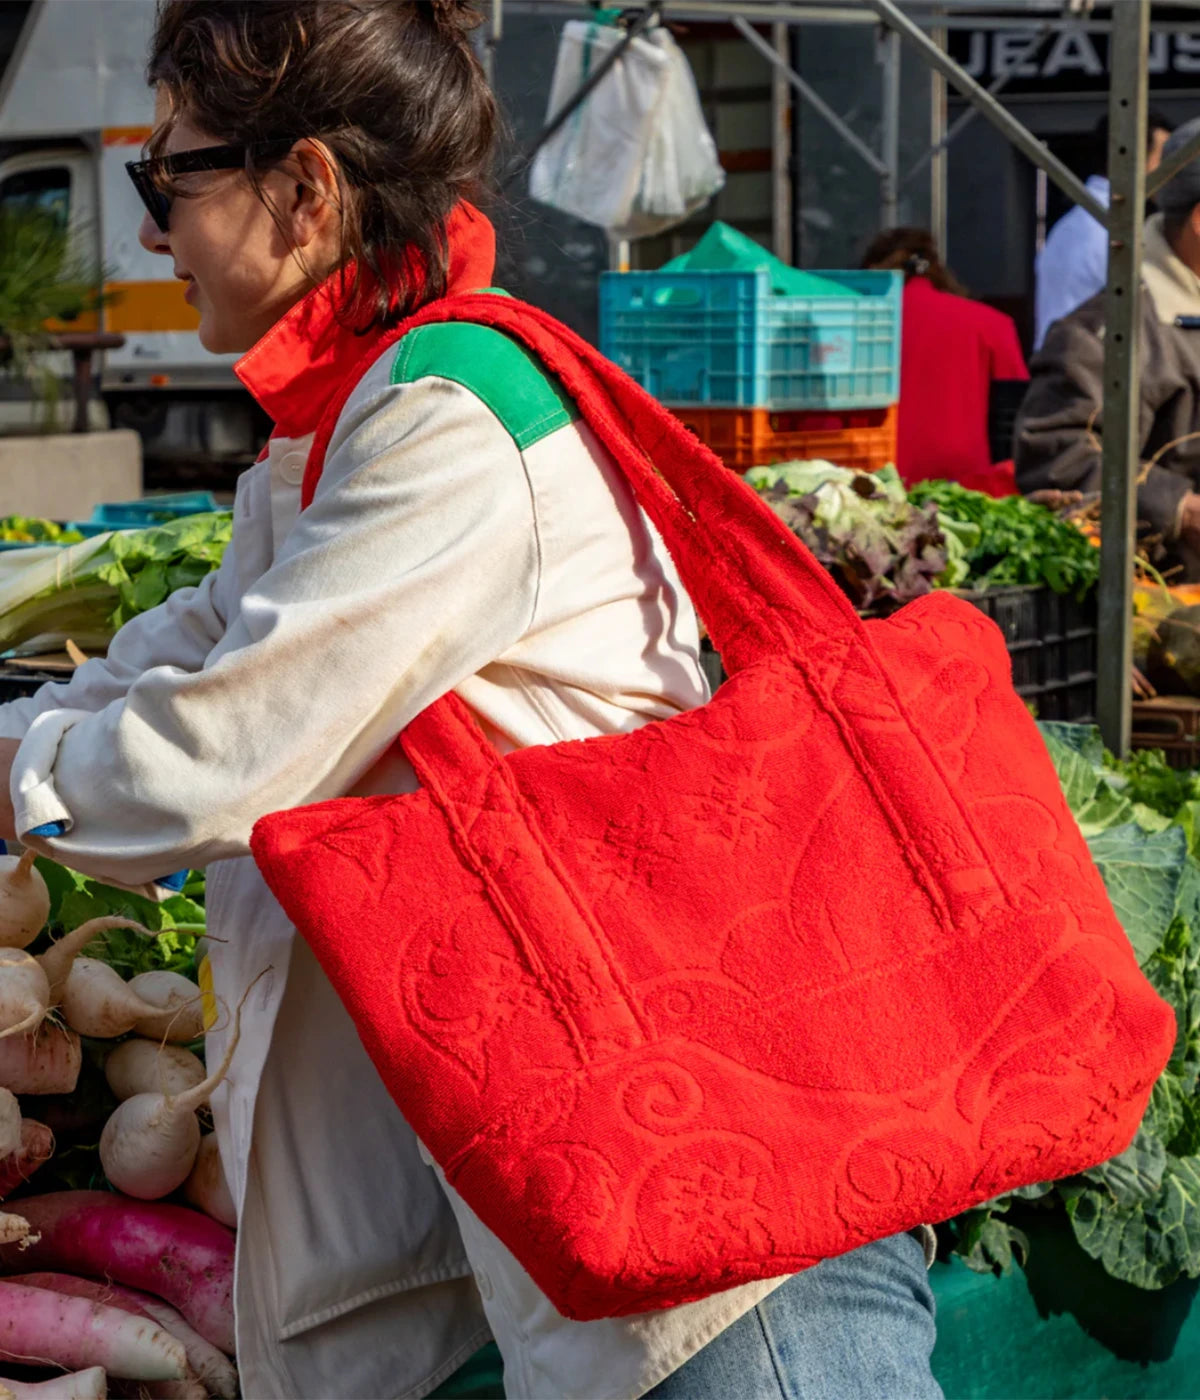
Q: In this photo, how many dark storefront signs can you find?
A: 1